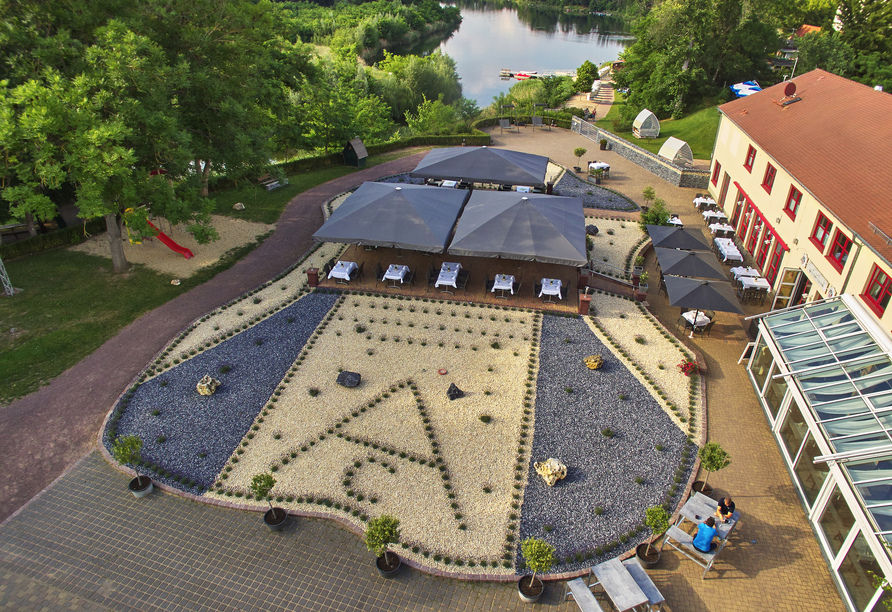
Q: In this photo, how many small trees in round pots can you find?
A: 8